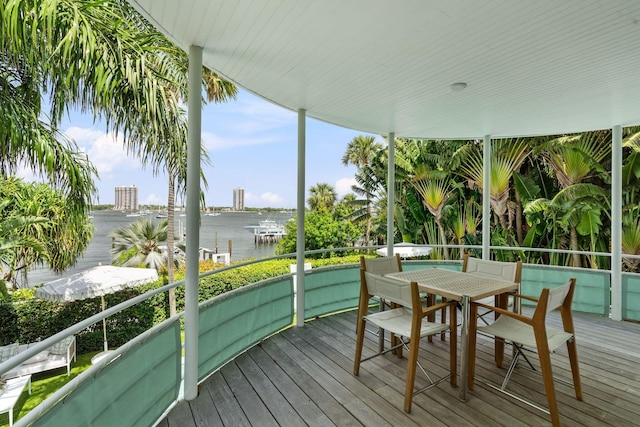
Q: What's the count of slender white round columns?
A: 5